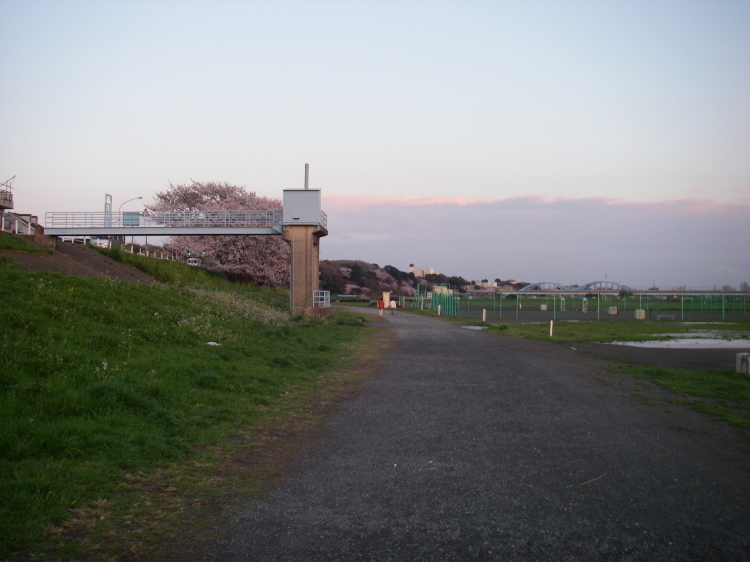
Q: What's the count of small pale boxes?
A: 3